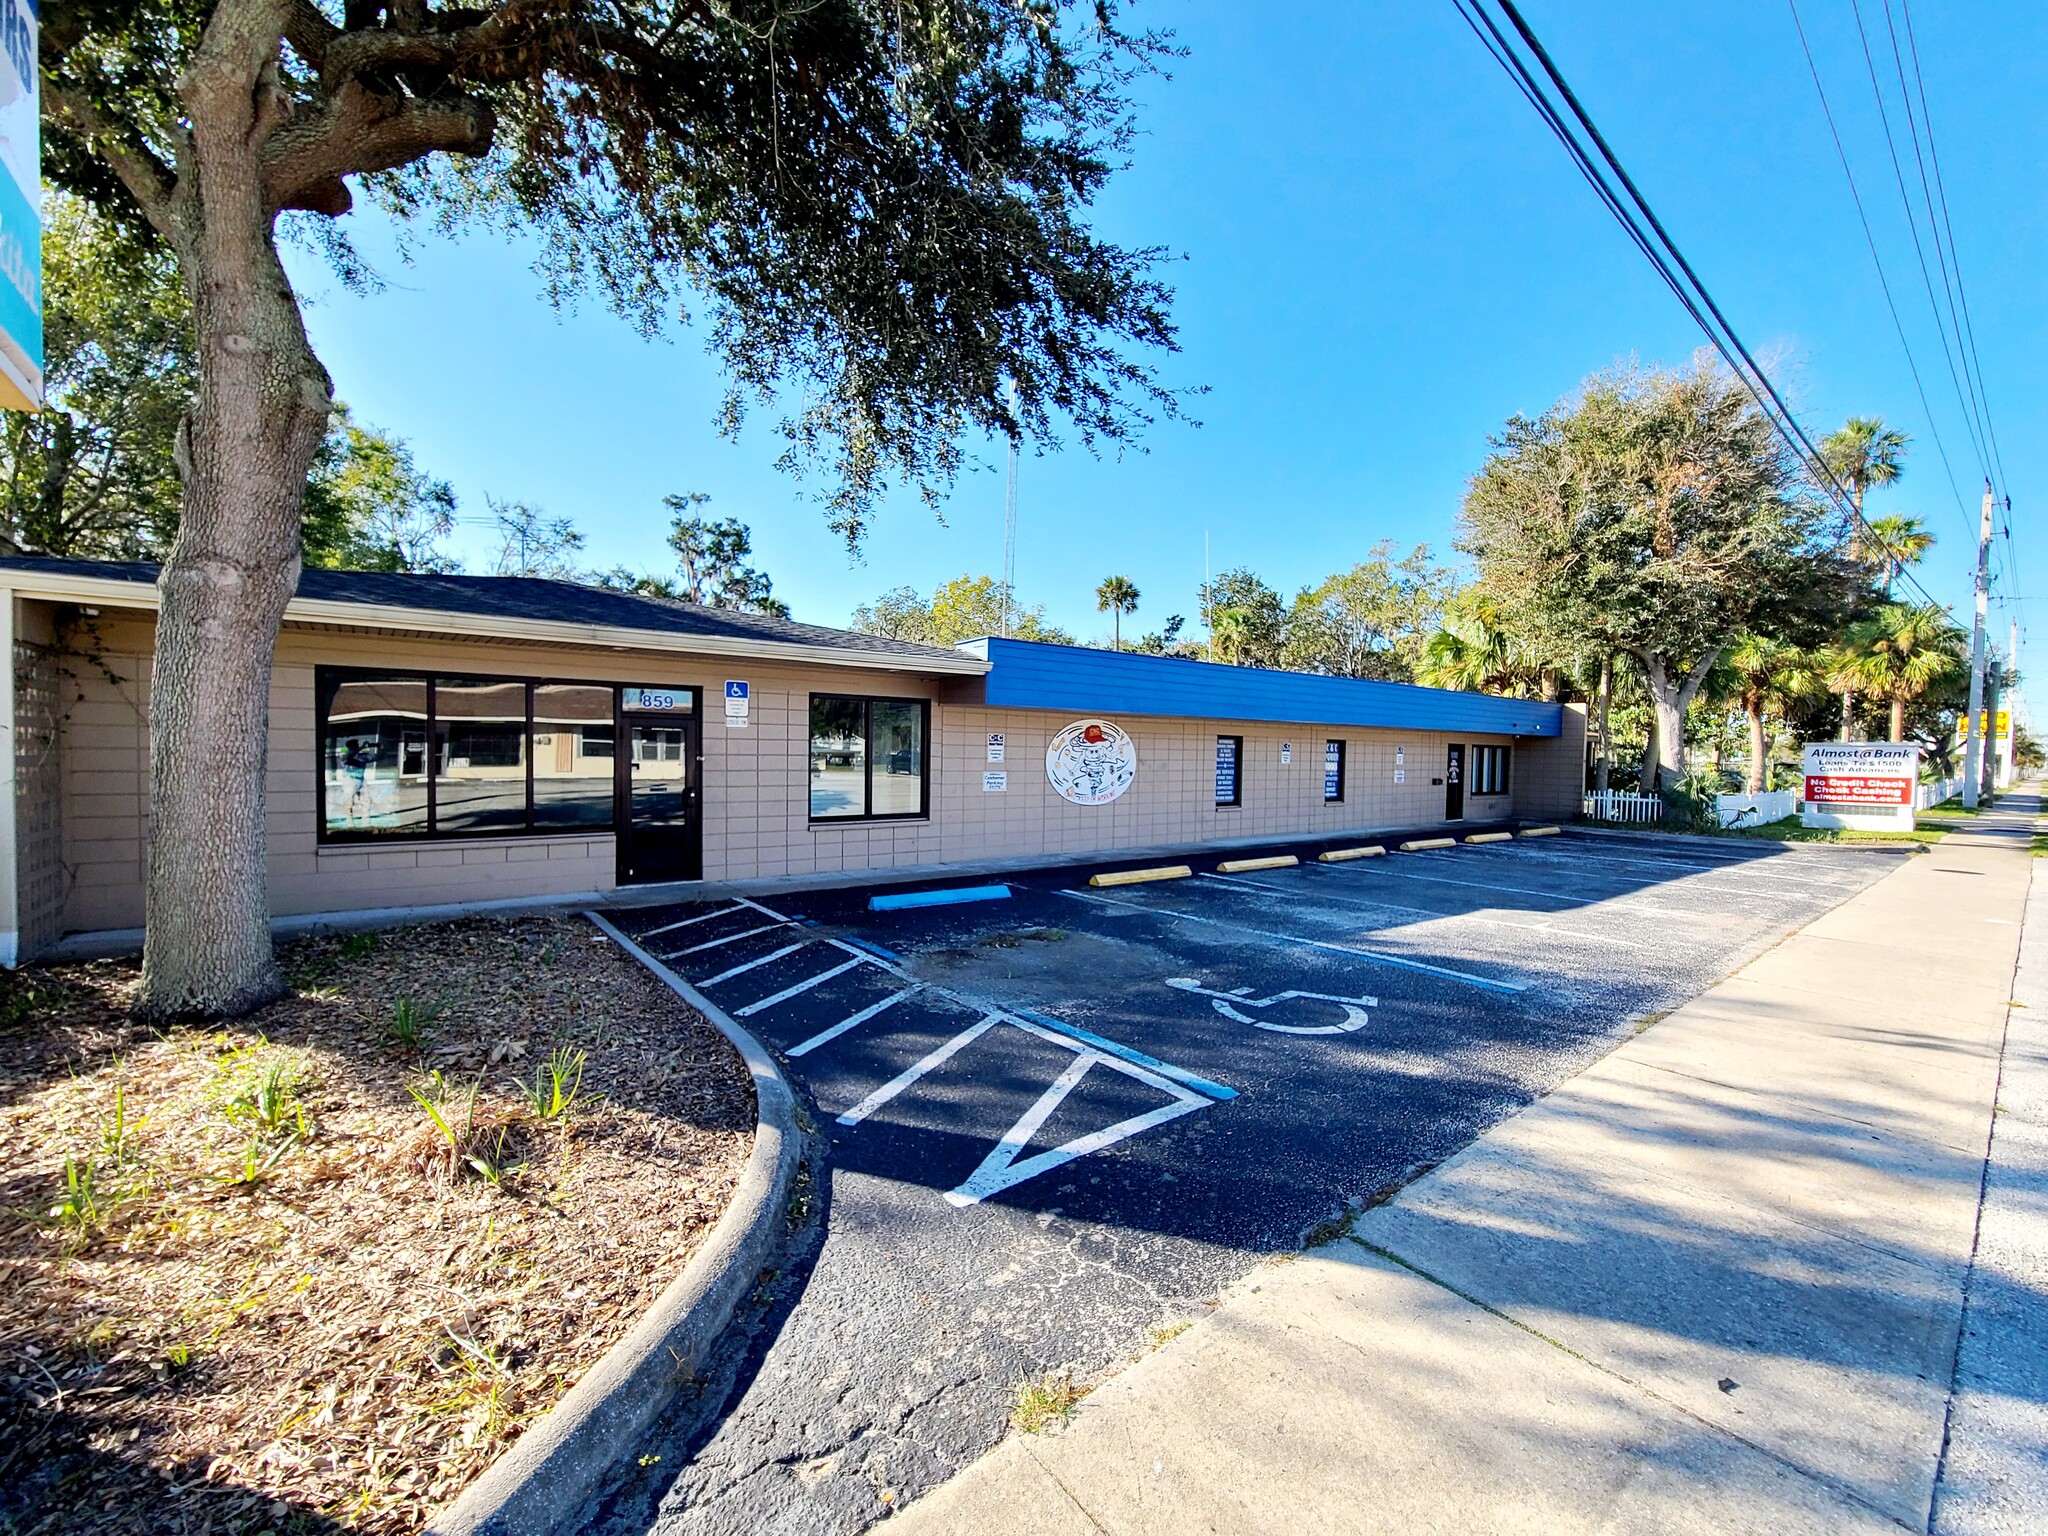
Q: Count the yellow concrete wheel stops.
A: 6